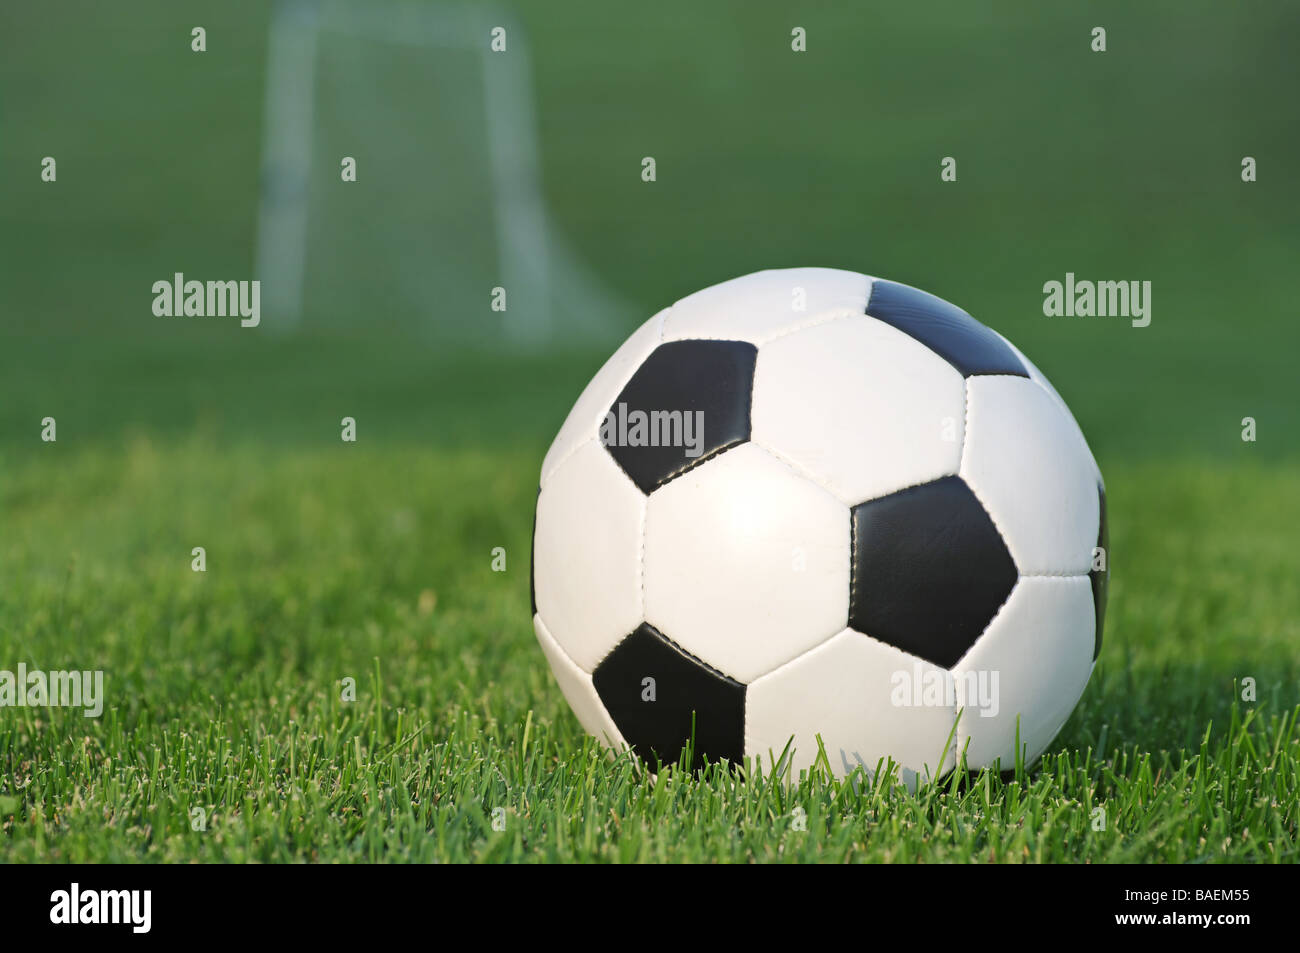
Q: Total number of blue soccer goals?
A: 0